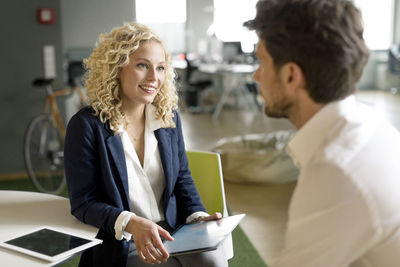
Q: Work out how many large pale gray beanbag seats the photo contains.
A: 1